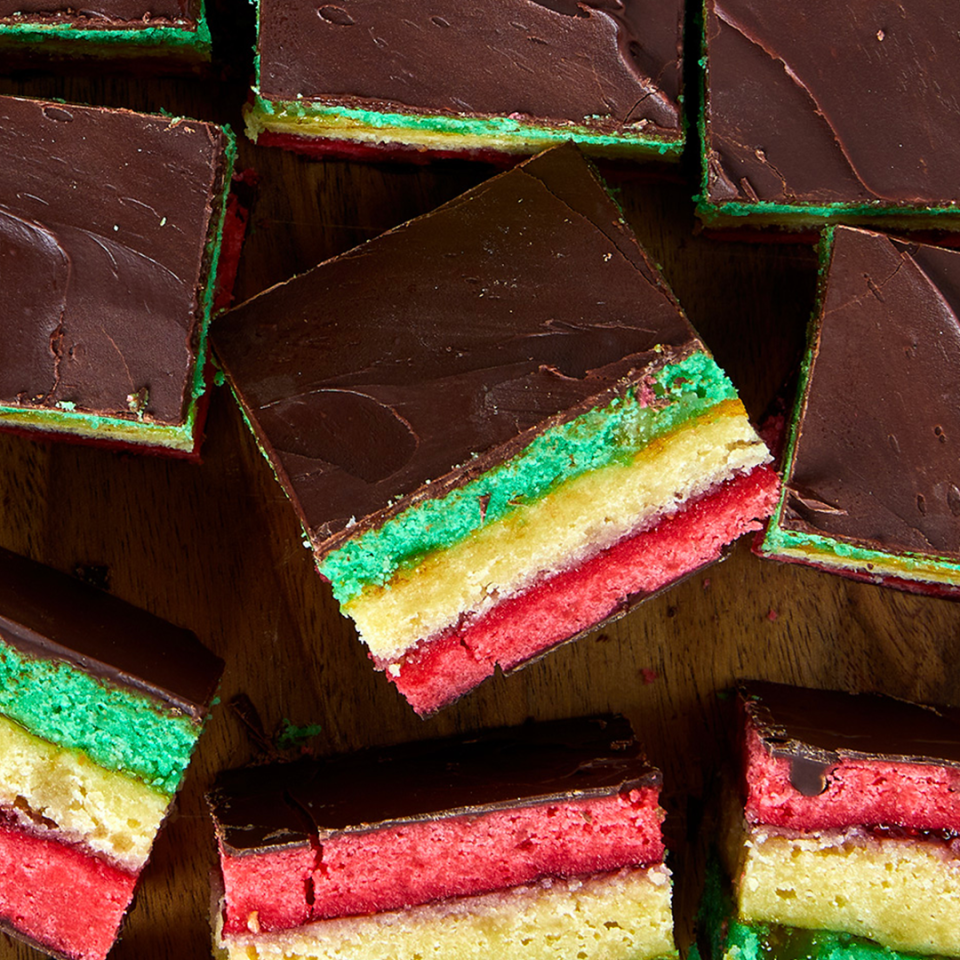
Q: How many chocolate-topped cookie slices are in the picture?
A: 9